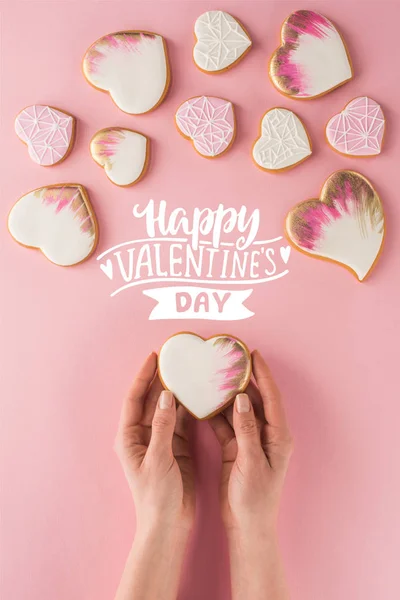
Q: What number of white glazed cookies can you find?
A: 8